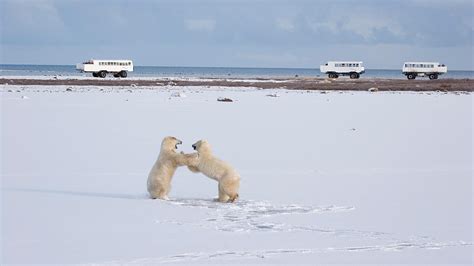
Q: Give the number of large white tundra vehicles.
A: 3